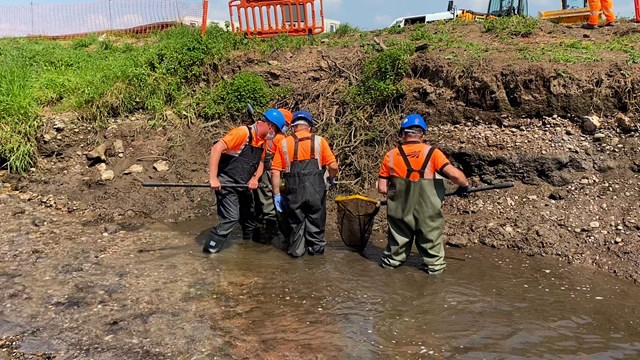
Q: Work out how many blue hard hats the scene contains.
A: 3